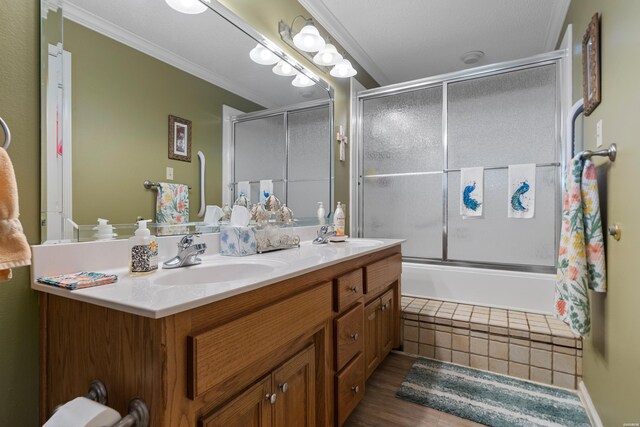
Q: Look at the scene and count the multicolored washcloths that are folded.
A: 1